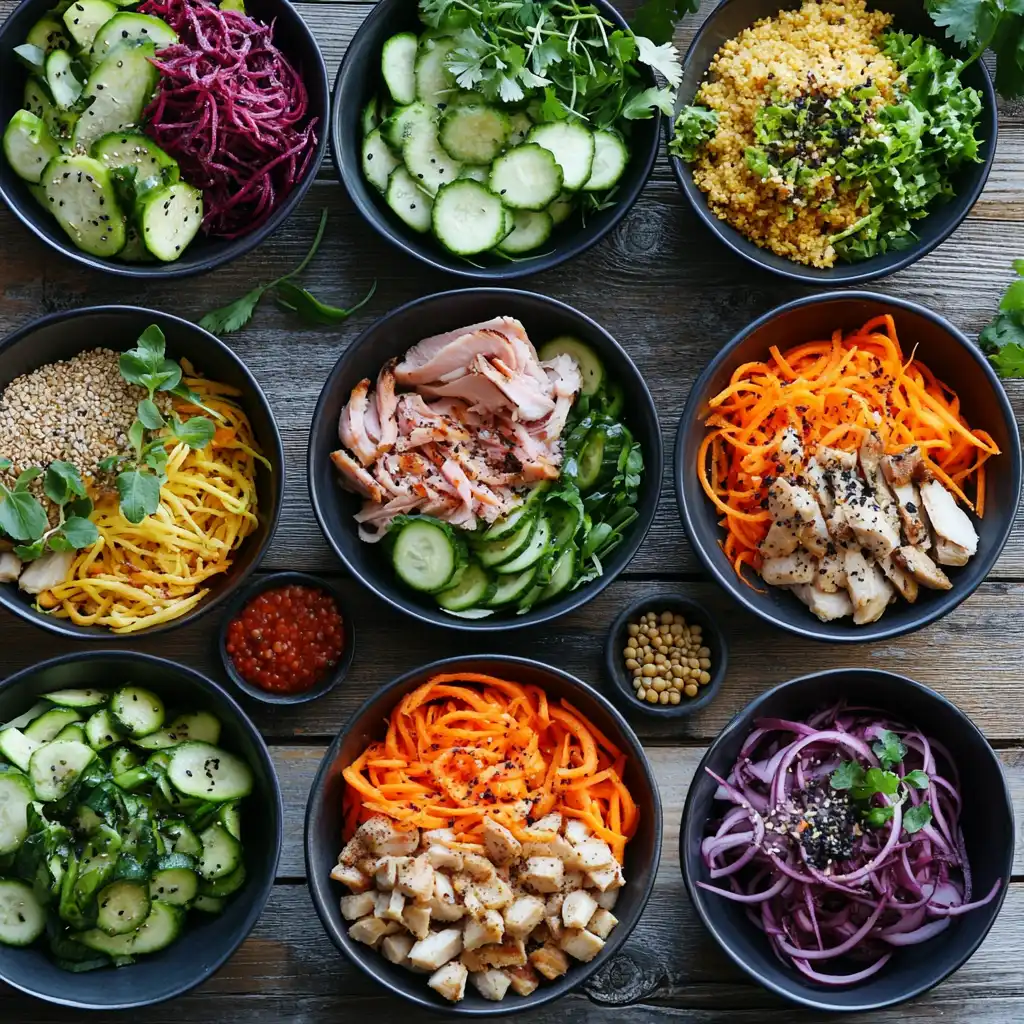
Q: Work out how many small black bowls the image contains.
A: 2